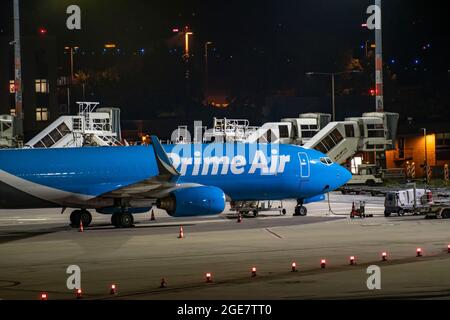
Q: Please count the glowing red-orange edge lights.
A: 11